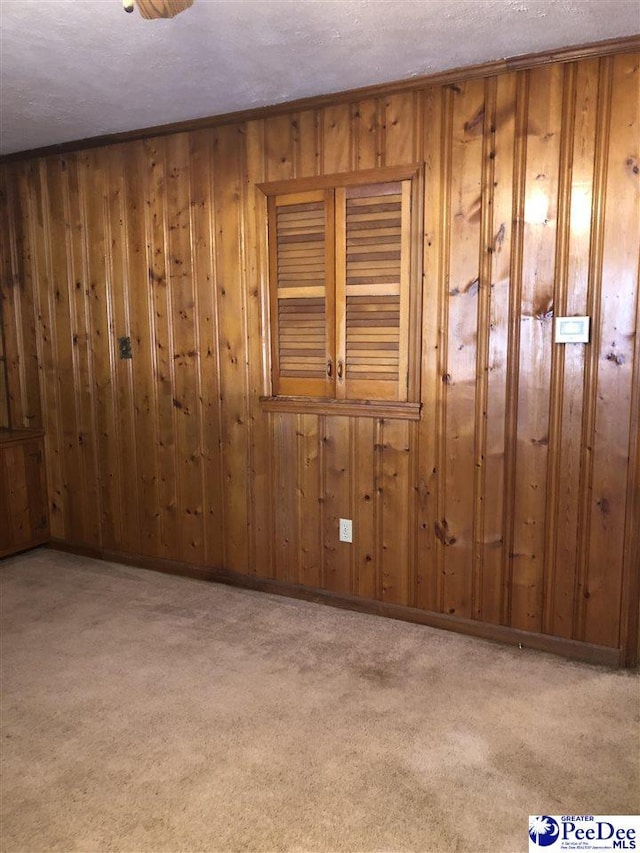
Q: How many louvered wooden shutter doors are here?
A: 2